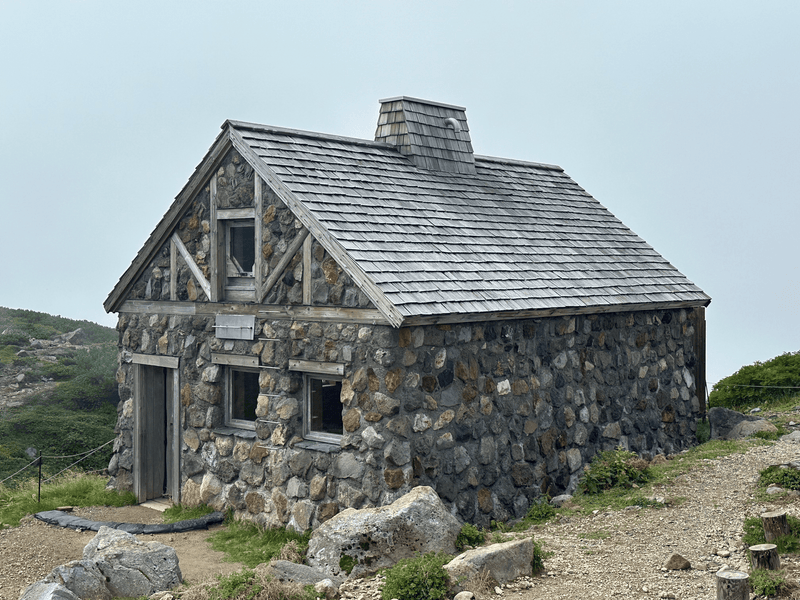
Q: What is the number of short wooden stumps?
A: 3